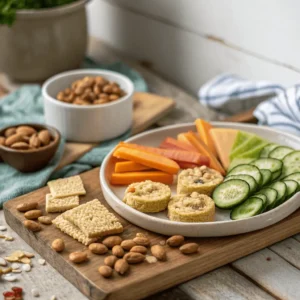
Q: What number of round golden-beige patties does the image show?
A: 3